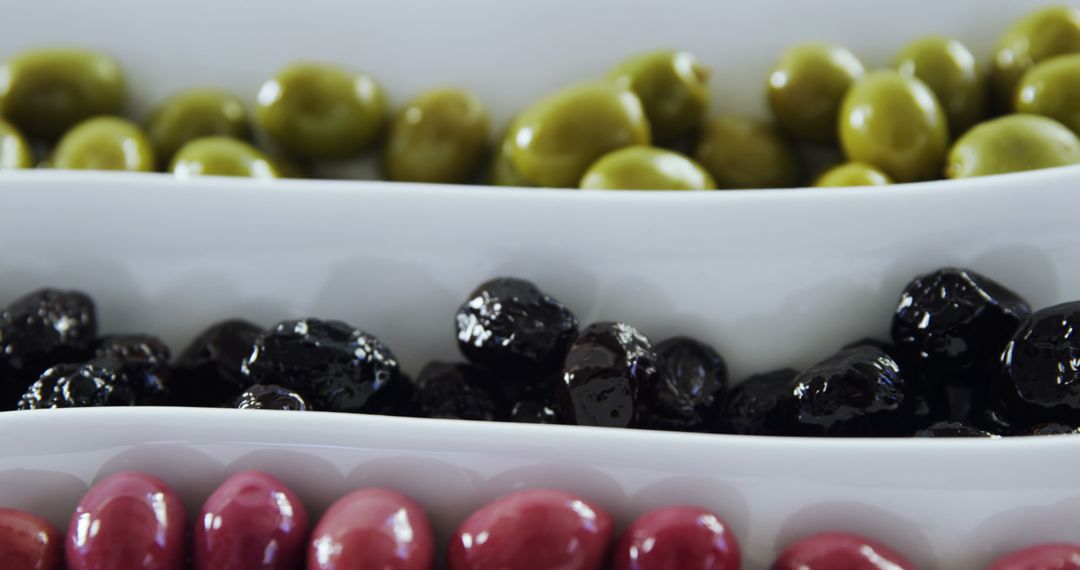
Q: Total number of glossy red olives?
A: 8